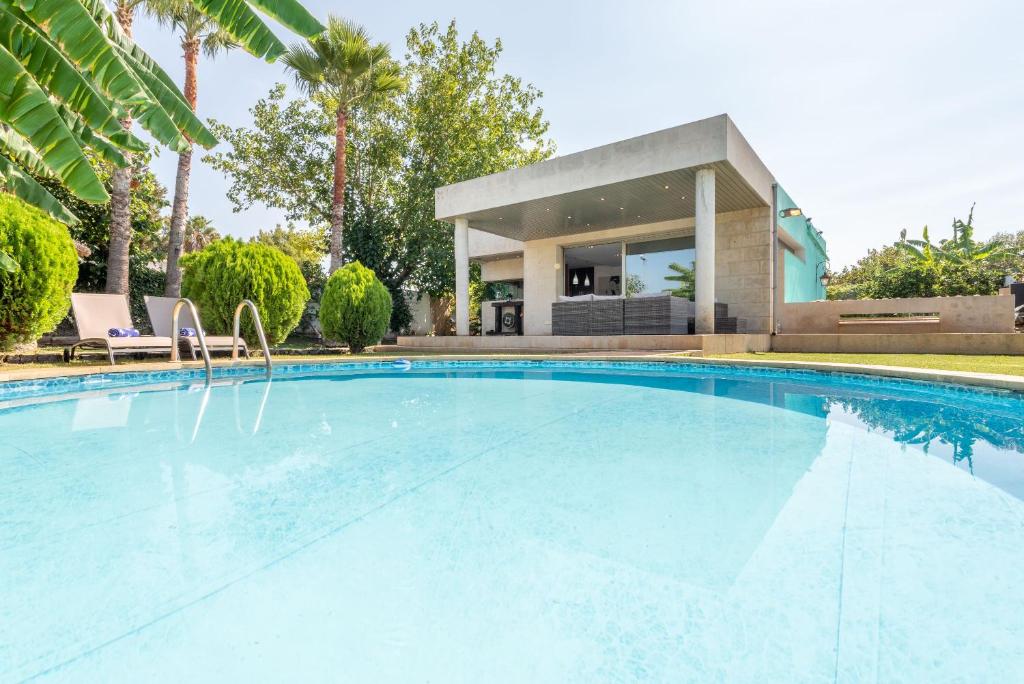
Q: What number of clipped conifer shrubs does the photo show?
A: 3